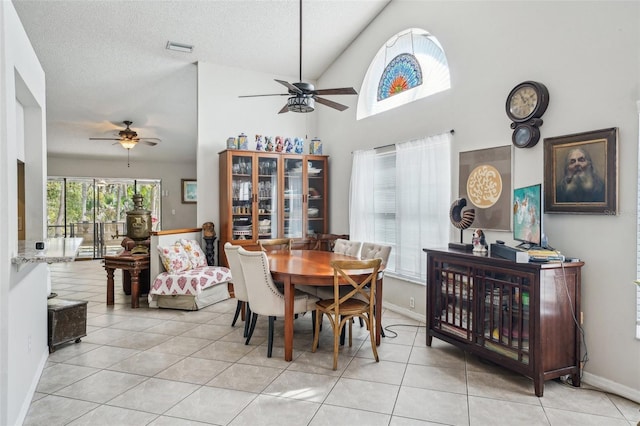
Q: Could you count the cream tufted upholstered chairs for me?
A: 4